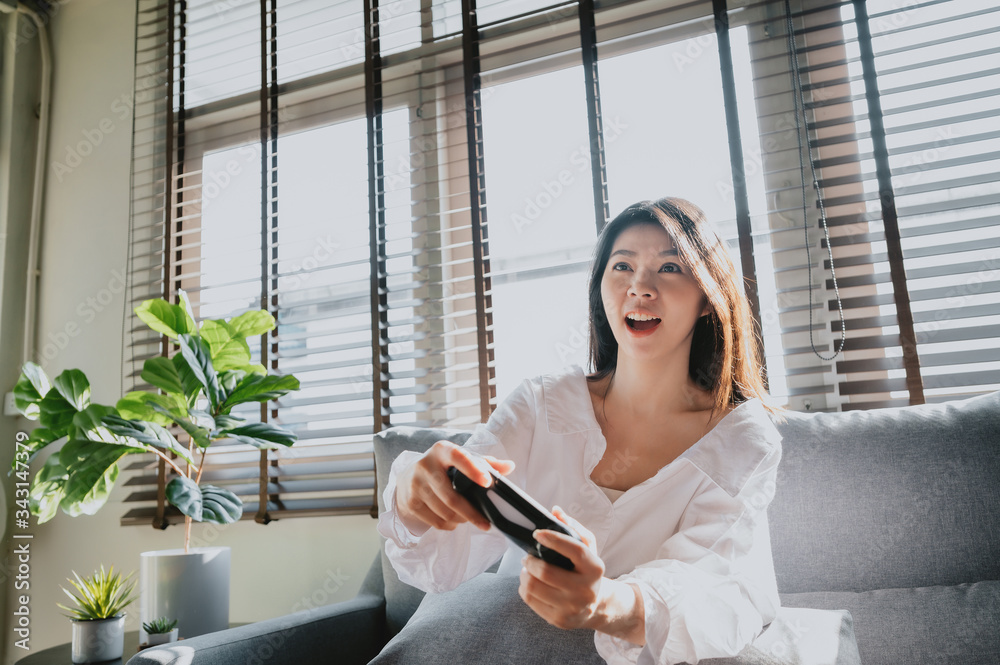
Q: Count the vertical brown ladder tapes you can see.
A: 7